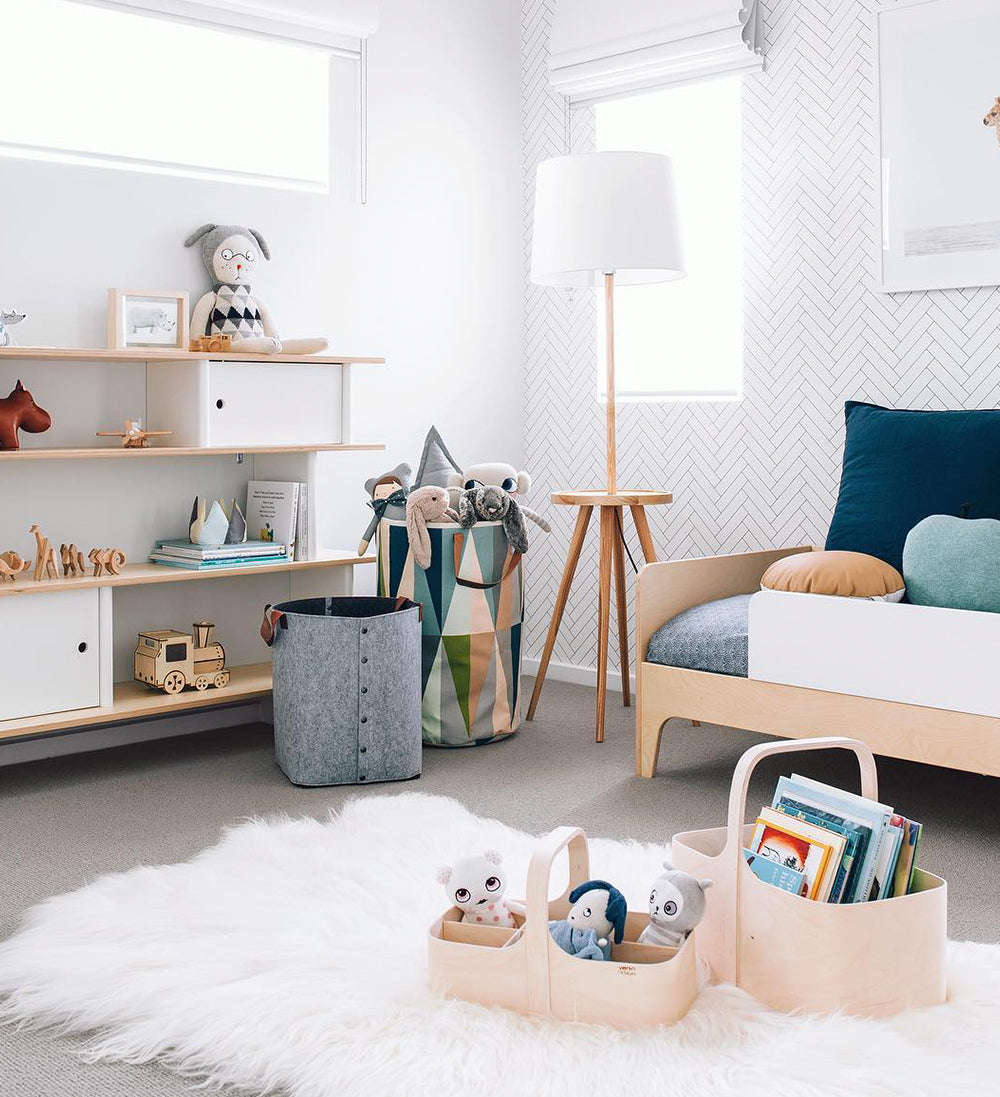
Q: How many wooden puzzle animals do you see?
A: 4